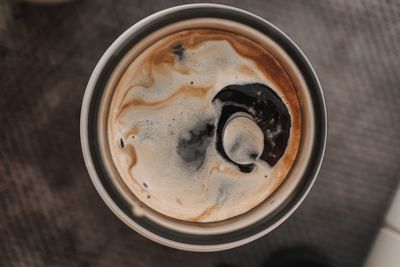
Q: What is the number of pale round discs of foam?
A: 1